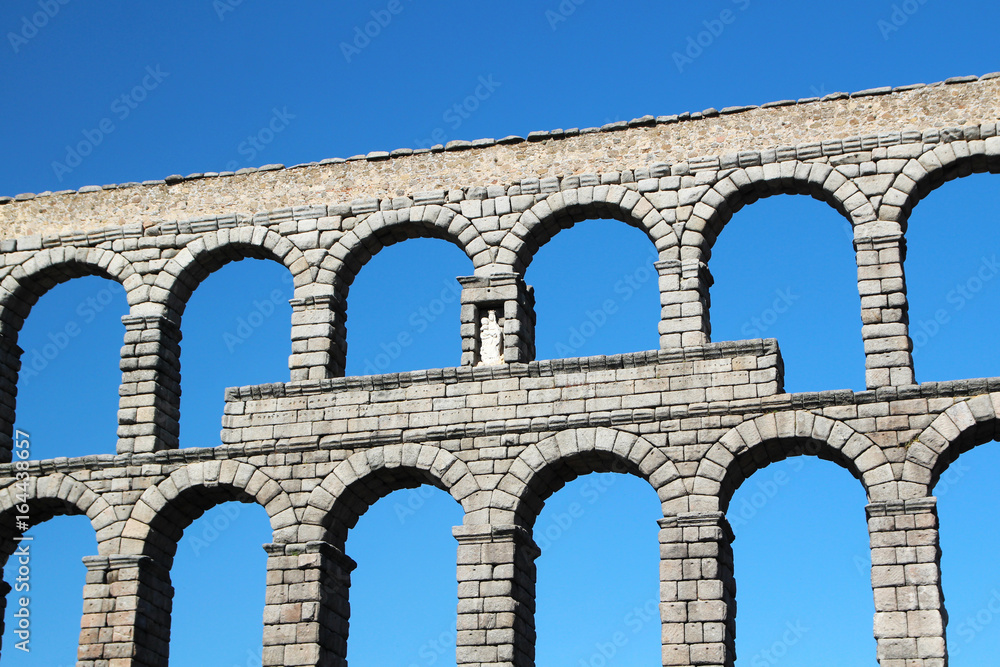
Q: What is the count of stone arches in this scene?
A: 12